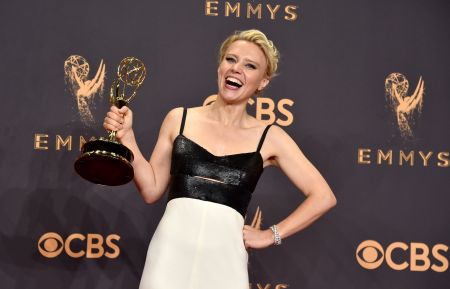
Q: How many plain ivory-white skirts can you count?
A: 1